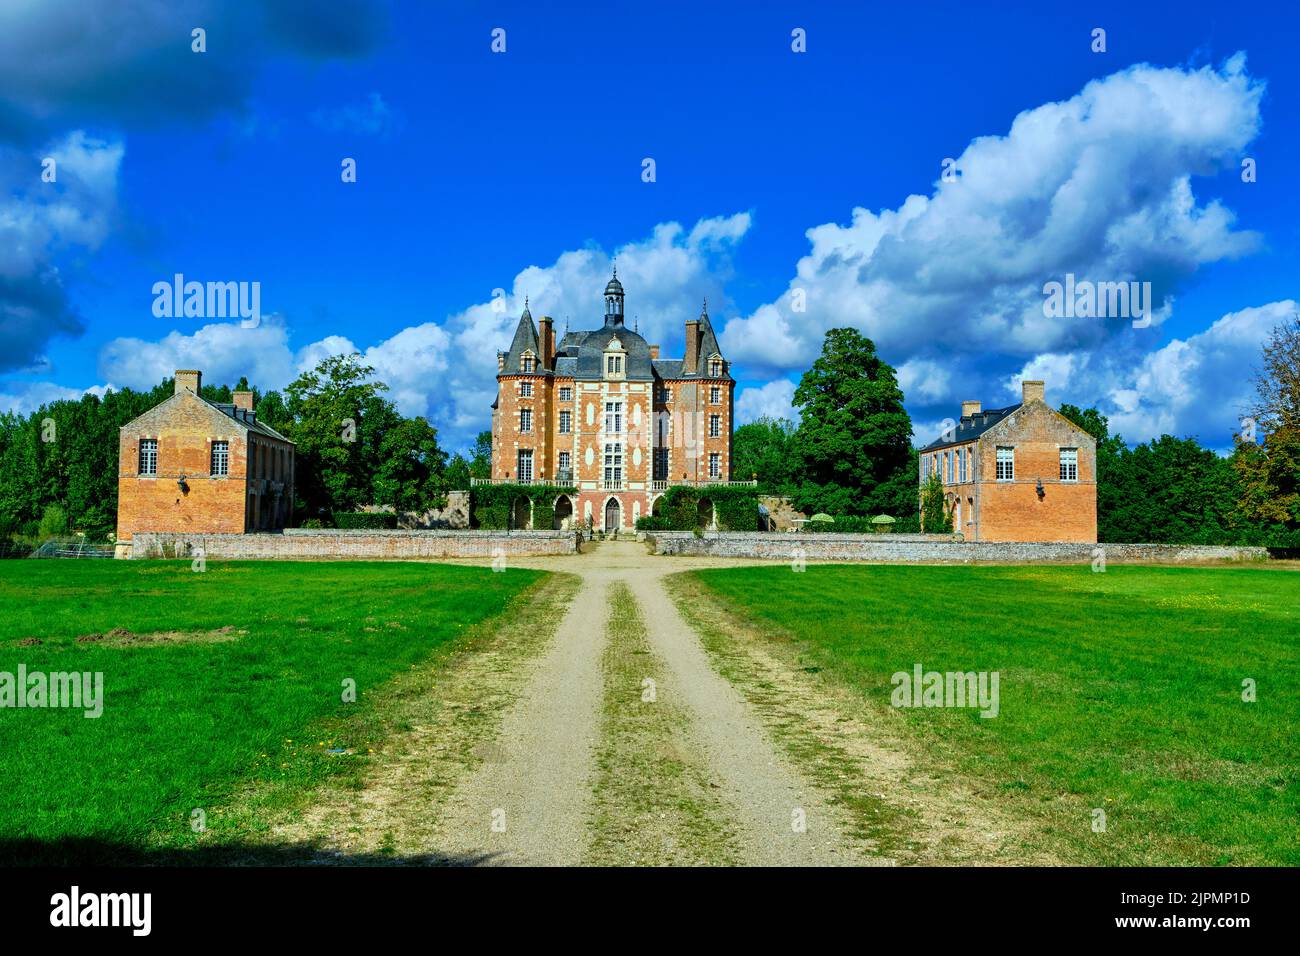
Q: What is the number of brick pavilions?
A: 2